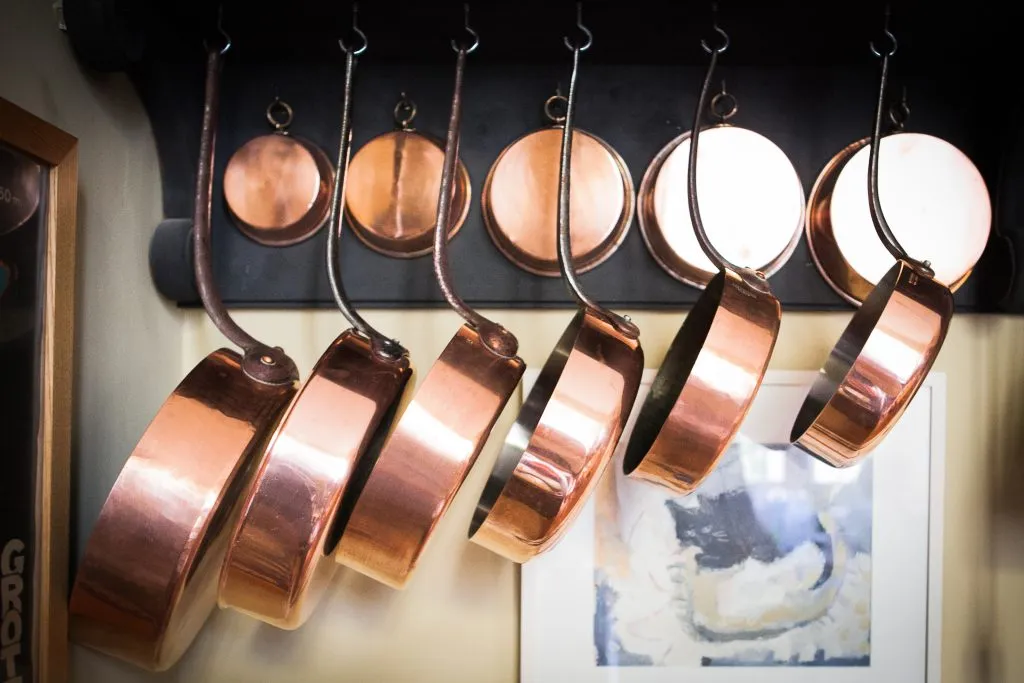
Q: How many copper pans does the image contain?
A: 11